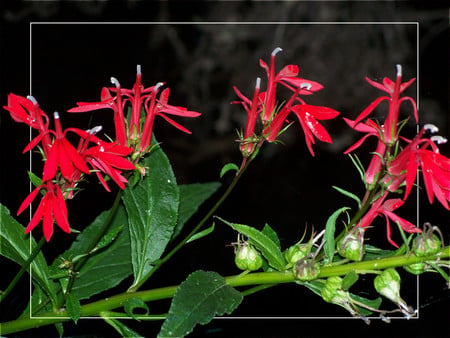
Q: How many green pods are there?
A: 8